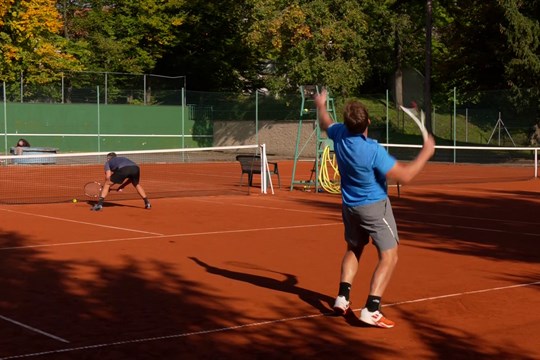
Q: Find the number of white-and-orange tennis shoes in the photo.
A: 2